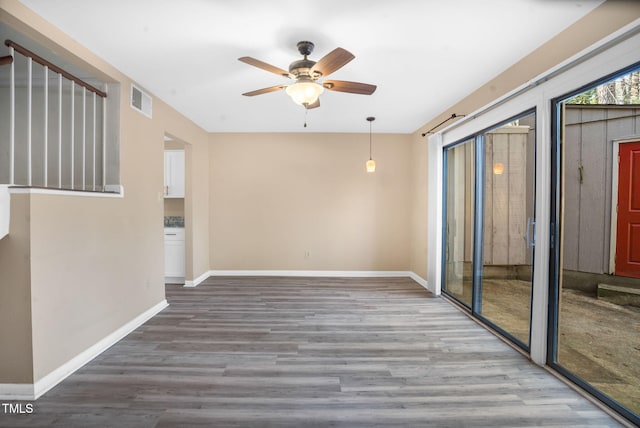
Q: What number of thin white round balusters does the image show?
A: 8